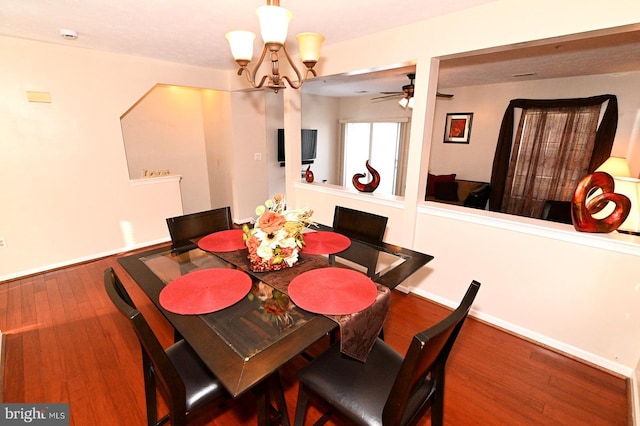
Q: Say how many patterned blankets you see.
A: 0